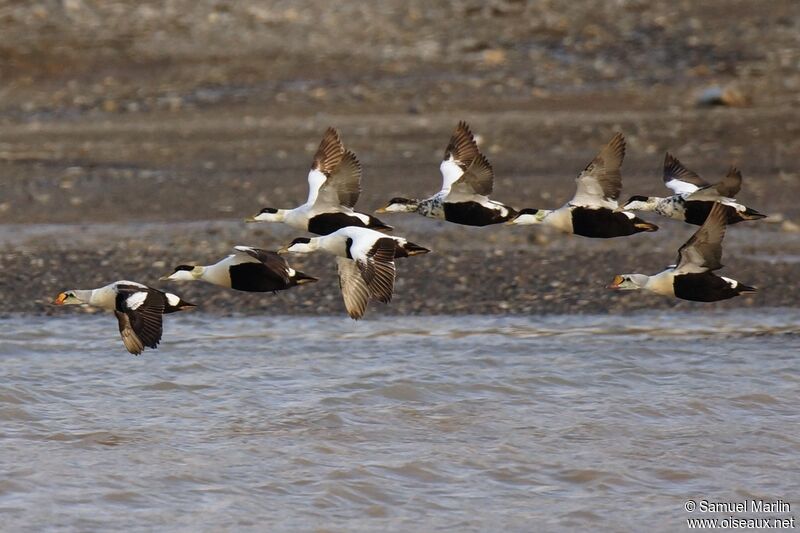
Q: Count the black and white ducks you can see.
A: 8